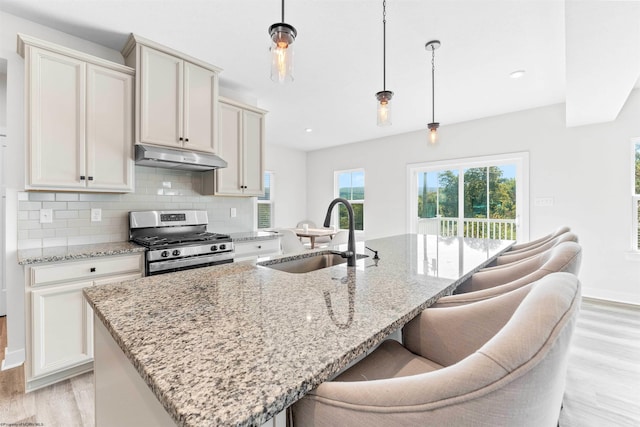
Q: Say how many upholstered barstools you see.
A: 4